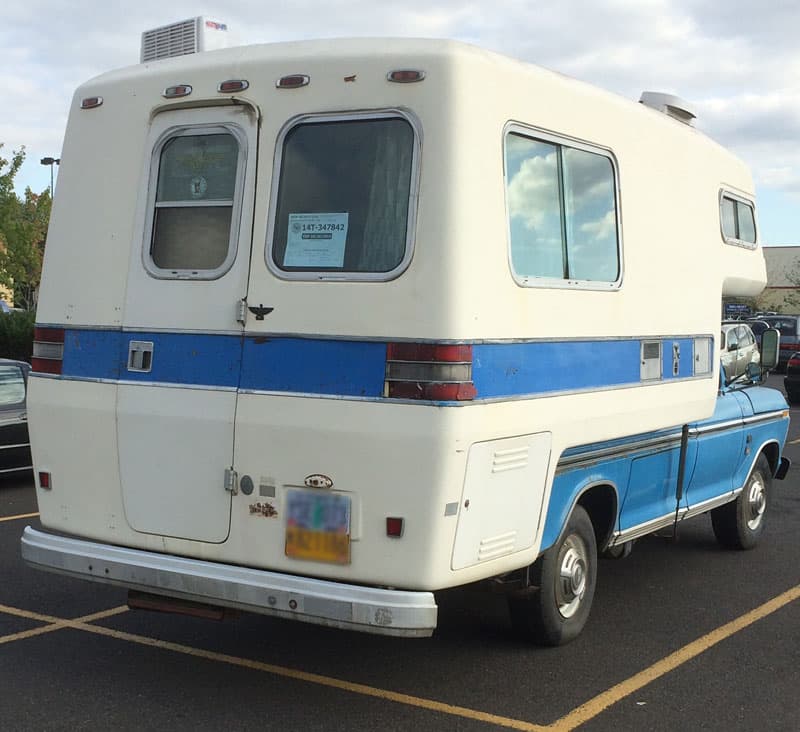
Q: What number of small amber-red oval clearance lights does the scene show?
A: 5